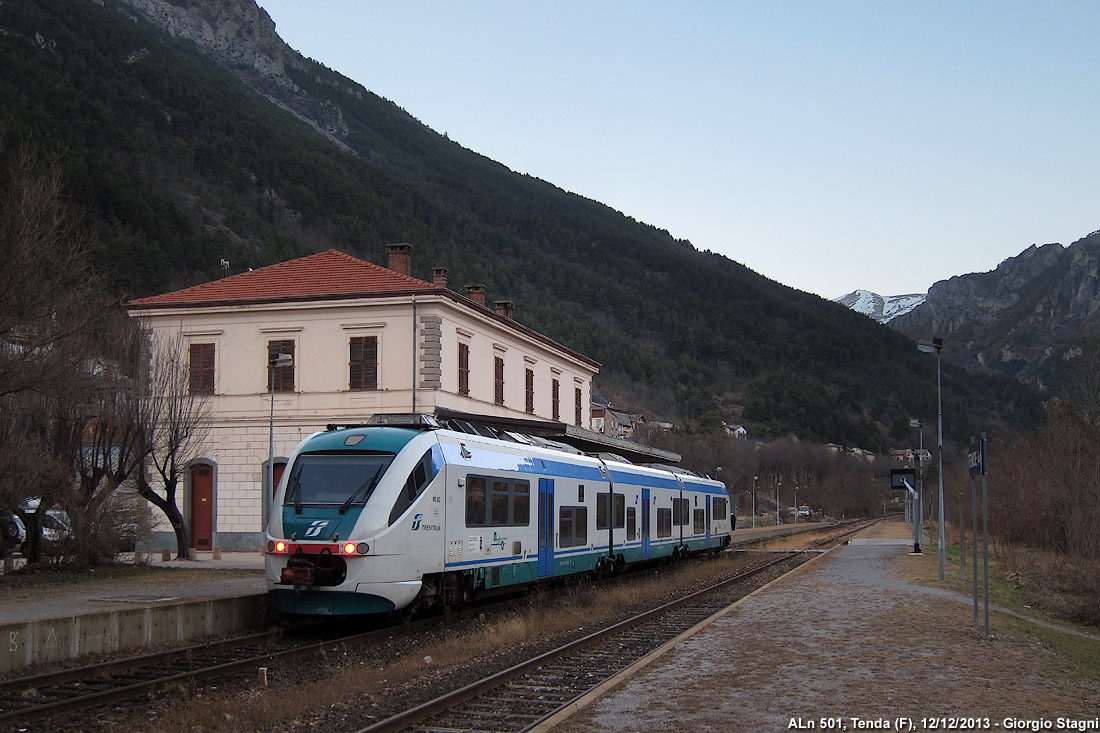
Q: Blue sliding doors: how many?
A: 3